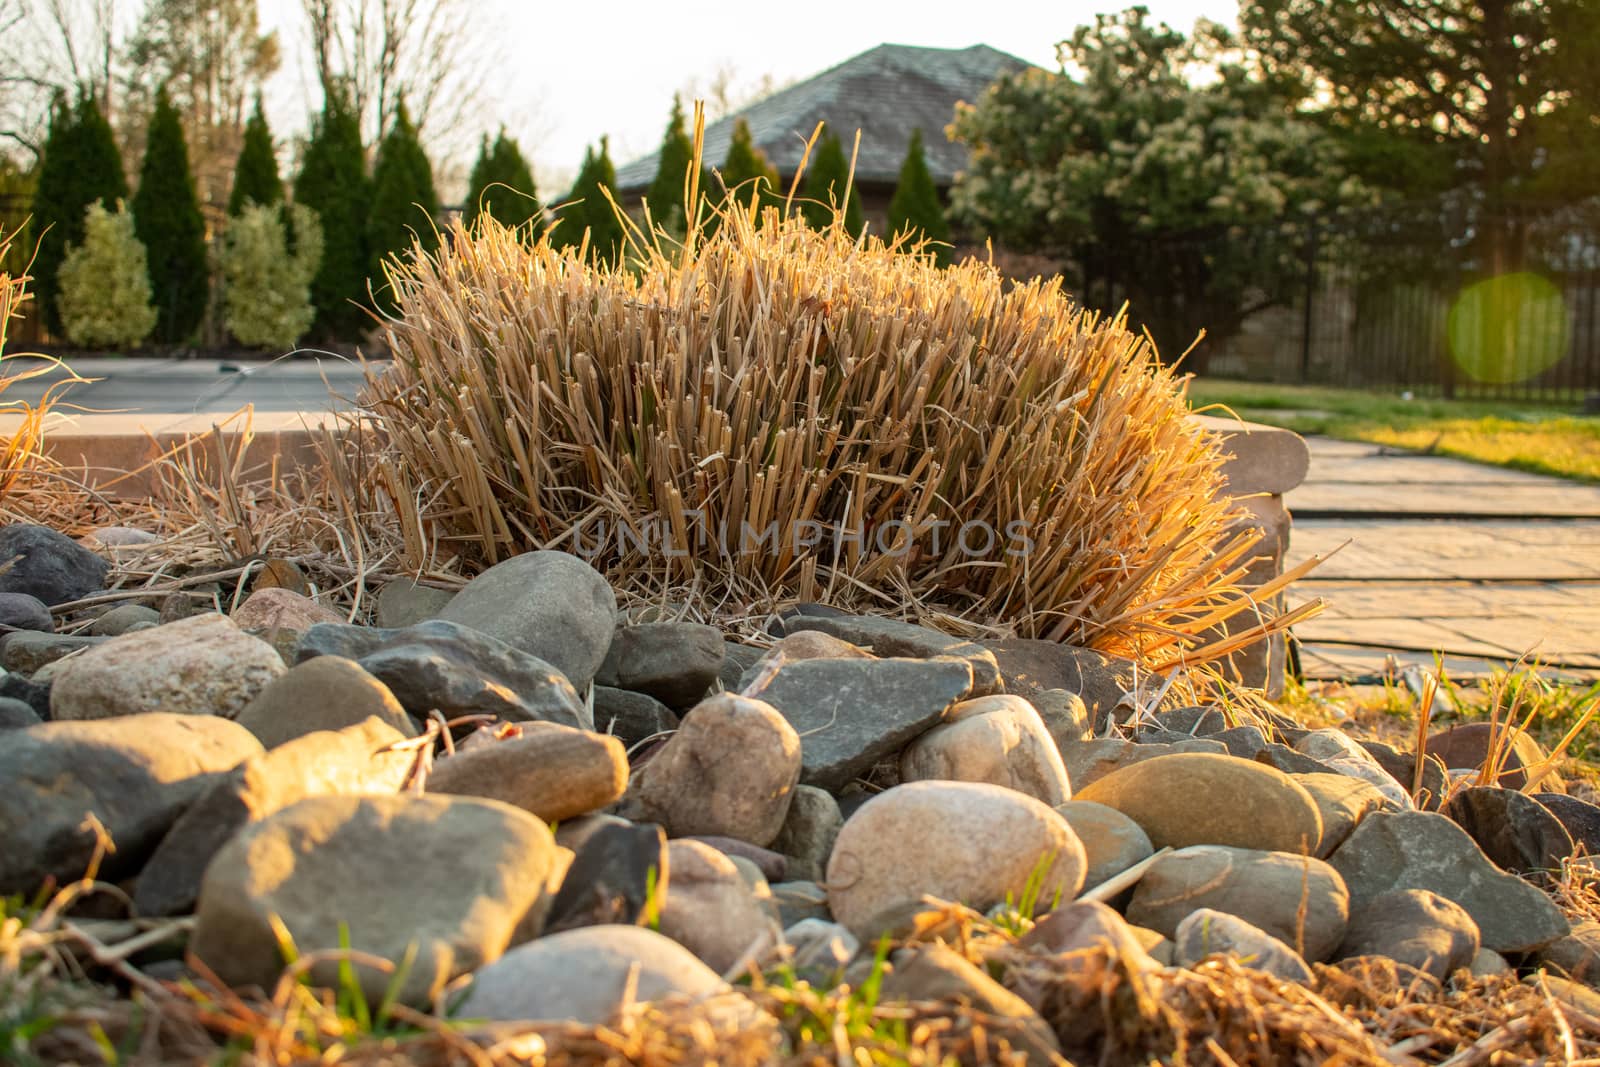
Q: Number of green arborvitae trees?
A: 11